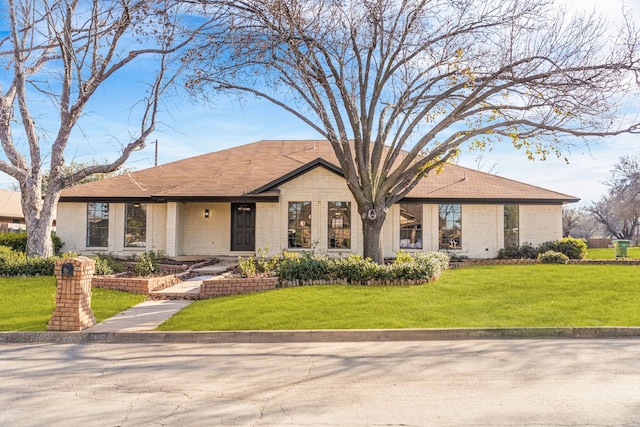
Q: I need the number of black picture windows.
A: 7